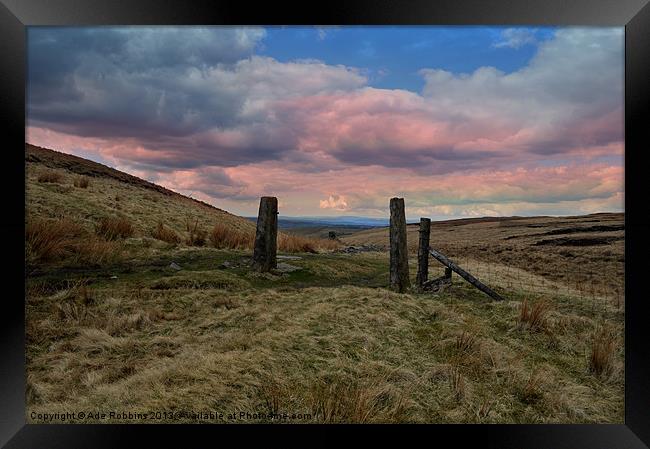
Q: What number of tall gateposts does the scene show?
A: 2